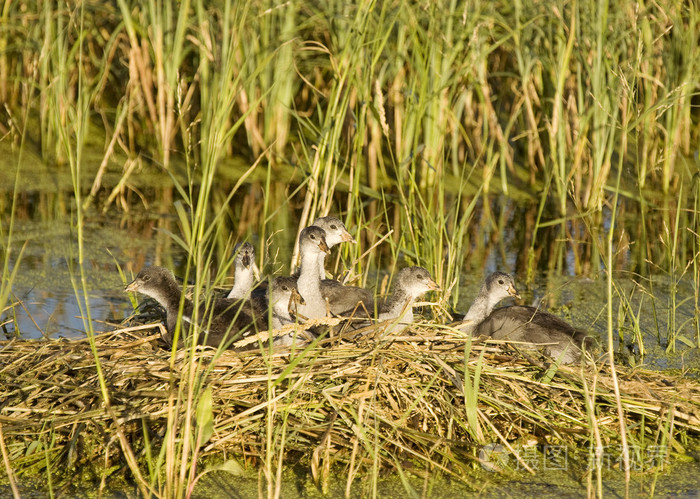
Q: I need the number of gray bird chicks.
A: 7